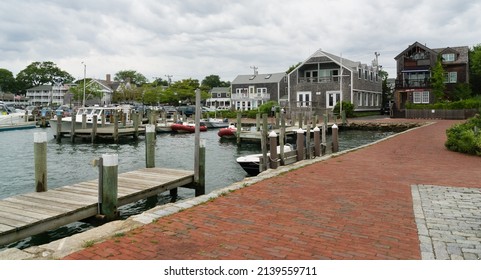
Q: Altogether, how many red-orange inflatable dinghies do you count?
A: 2